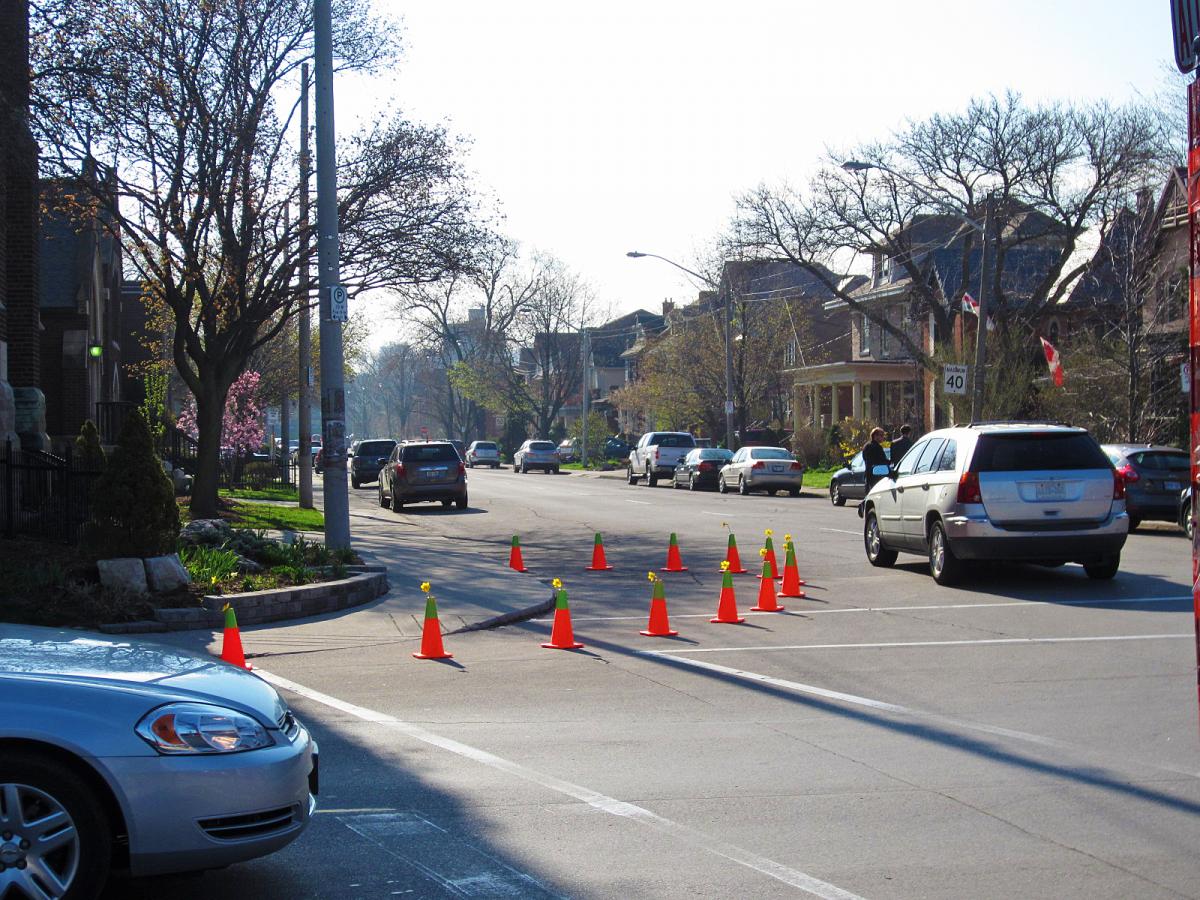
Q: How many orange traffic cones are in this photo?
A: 13